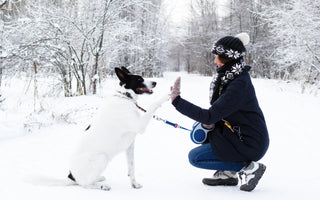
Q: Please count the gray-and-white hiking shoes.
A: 2